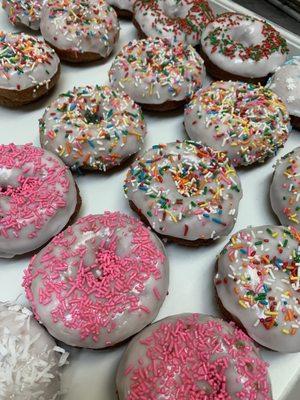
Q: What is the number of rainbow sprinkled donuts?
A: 9